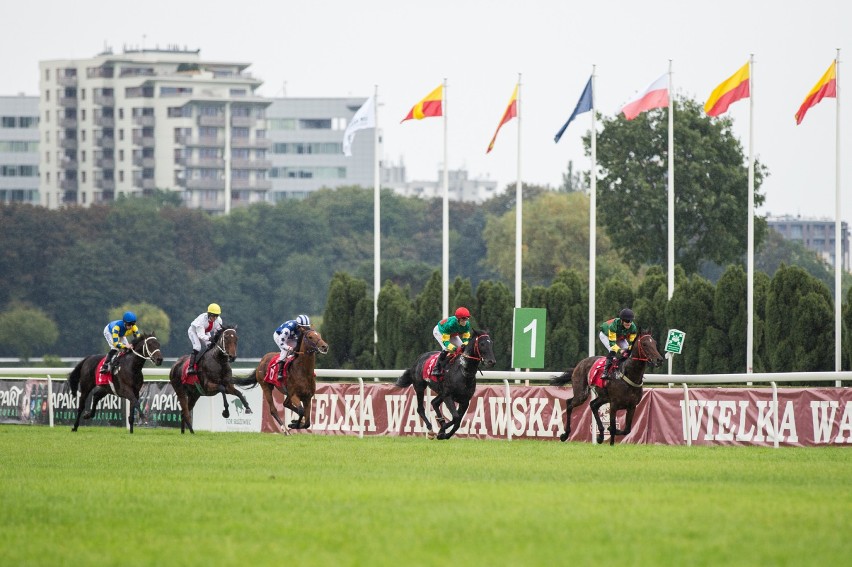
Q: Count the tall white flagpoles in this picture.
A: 7